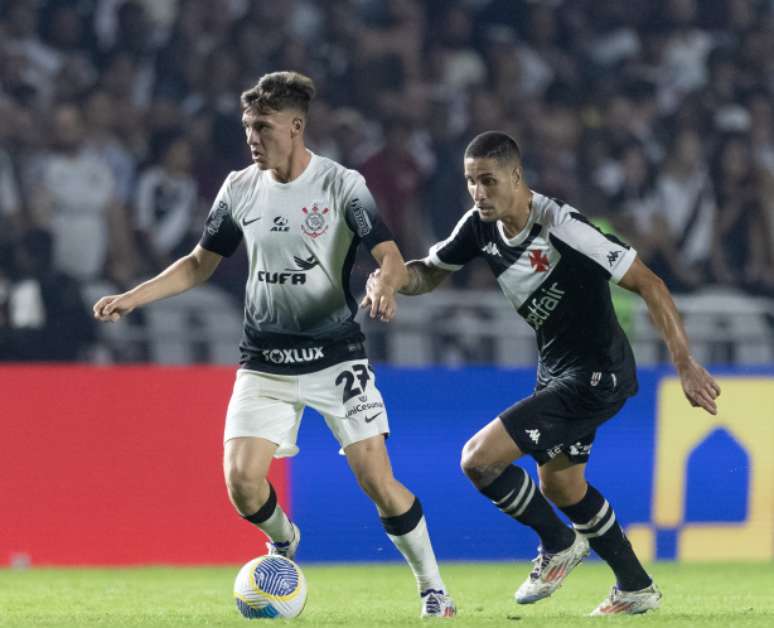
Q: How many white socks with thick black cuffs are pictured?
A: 2